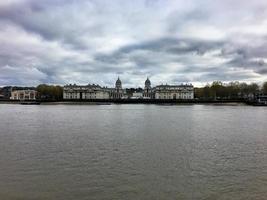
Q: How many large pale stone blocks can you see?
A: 2